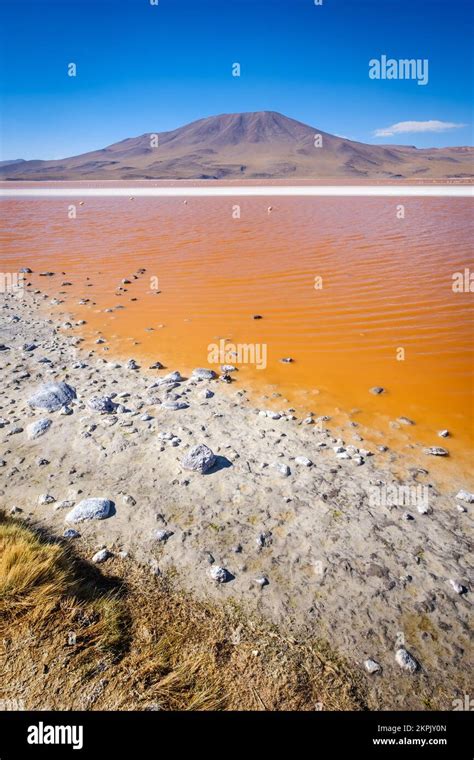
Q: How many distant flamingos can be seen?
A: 4